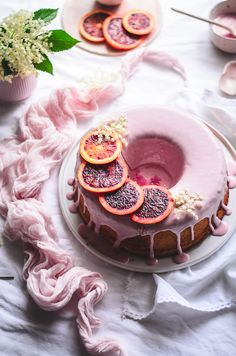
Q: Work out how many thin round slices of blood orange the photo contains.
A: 7